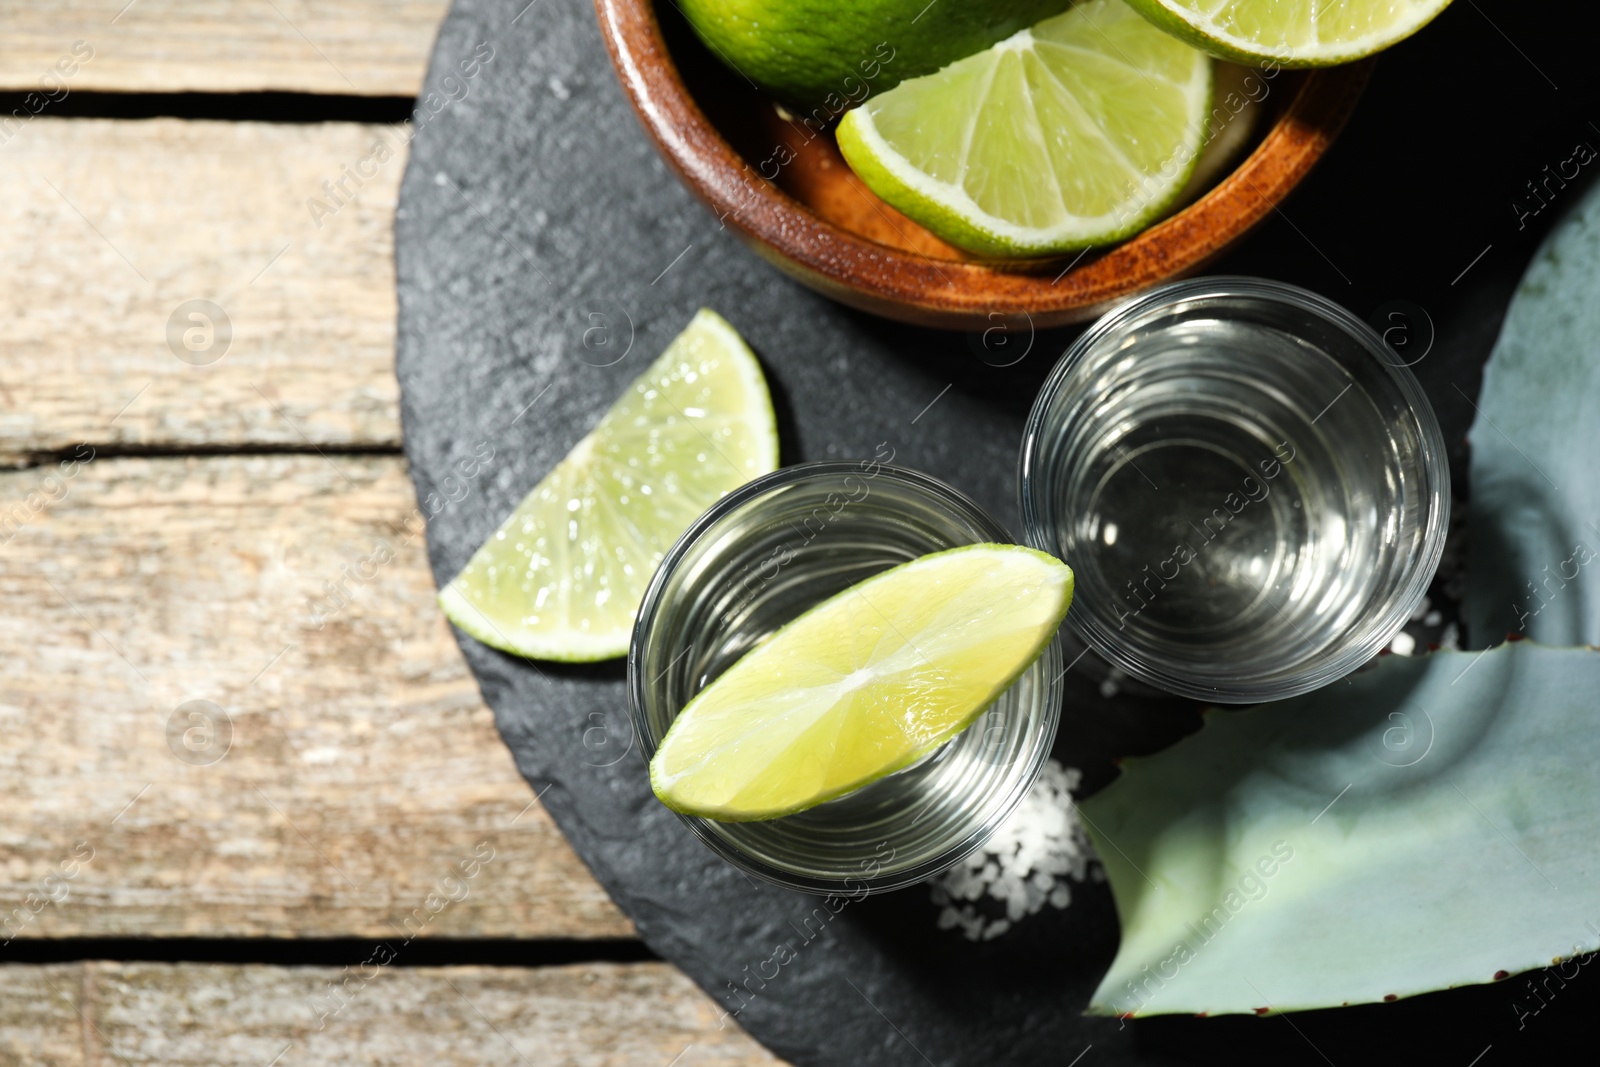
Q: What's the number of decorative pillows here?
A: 0